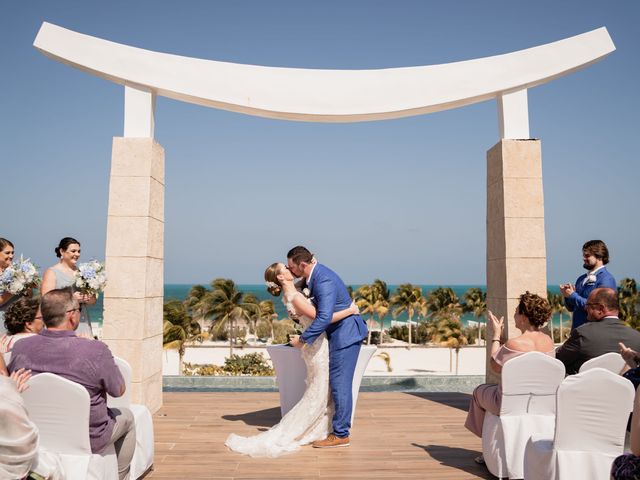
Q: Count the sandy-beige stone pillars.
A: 2